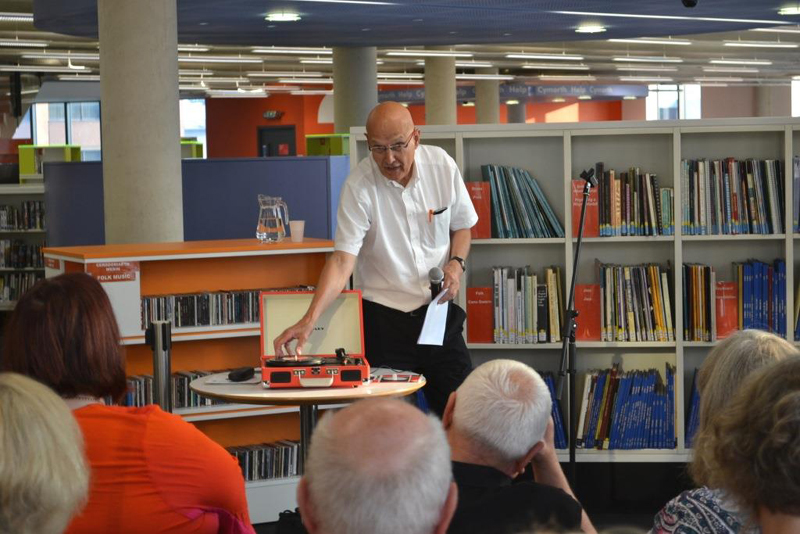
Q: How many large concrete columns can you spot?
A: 4